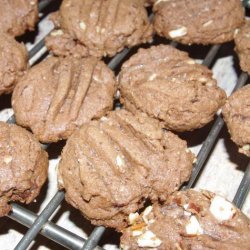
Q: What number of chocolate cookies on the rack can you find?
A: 11